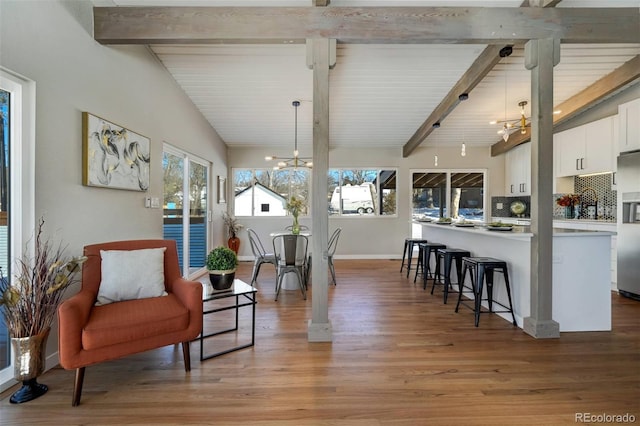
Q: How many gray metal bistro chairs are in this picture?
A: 4